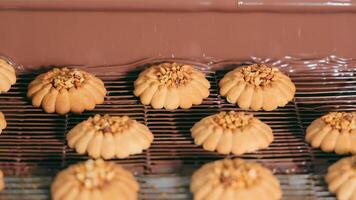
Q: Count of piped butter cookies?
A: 12